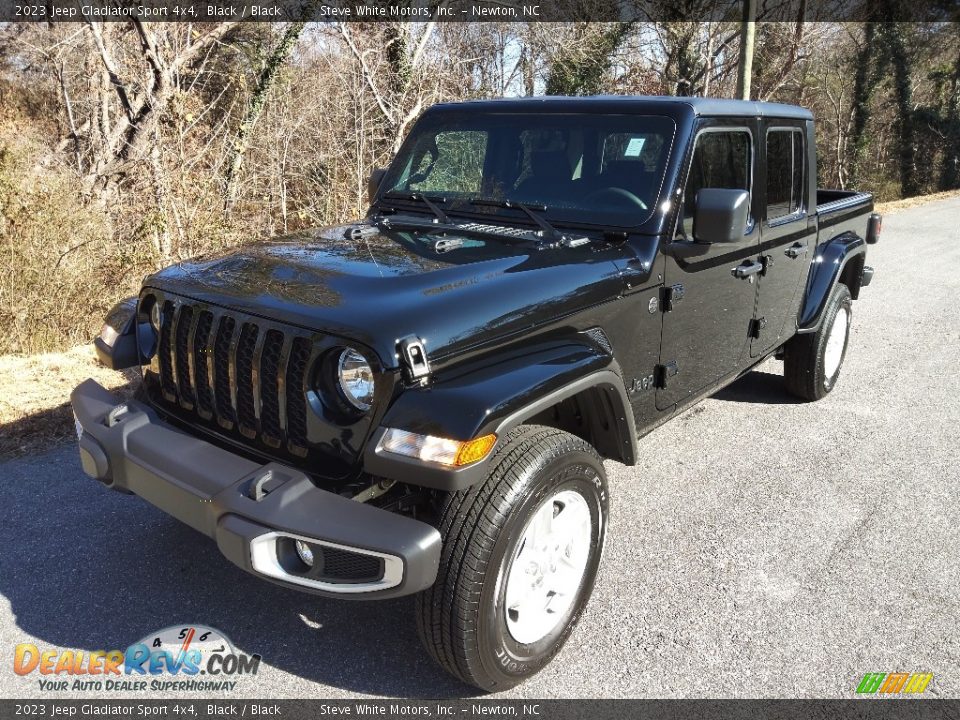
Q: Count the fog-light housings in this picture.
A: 1